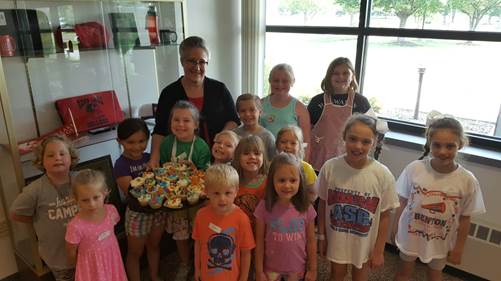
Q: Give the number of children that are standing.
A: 14